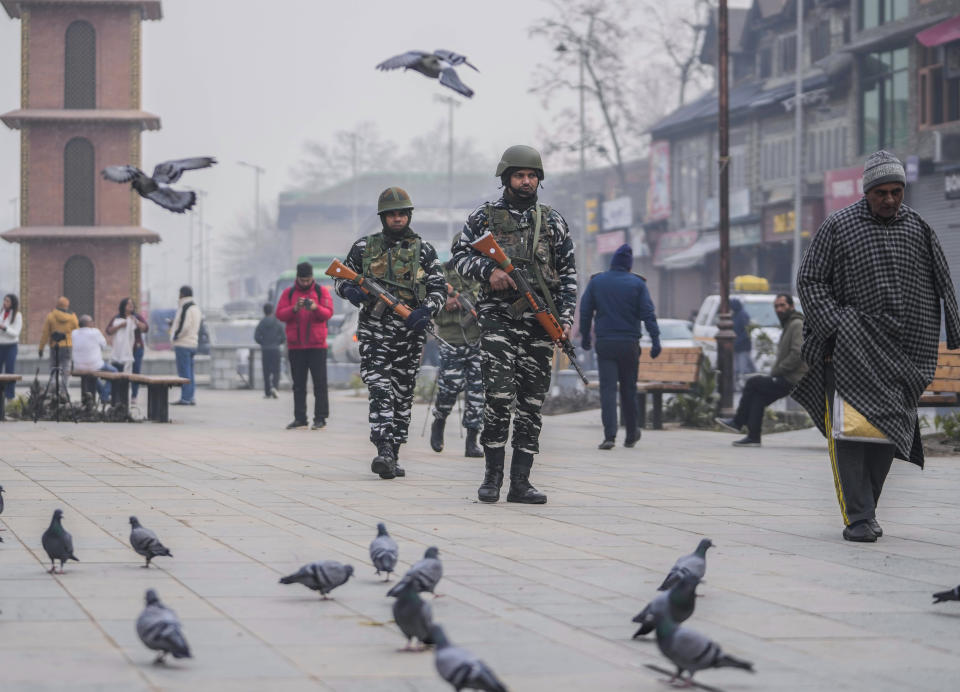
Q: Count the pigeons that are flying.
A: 2